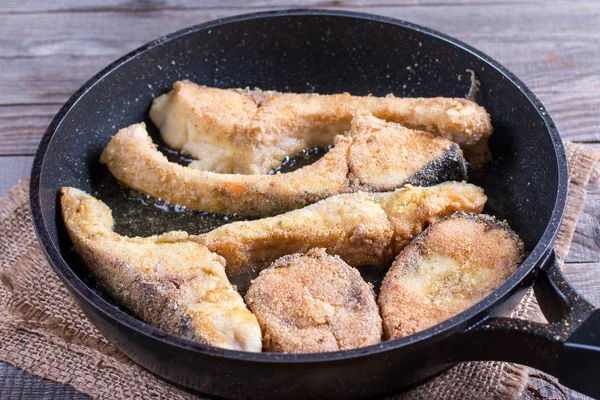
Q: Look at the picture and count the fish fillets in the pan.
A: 6